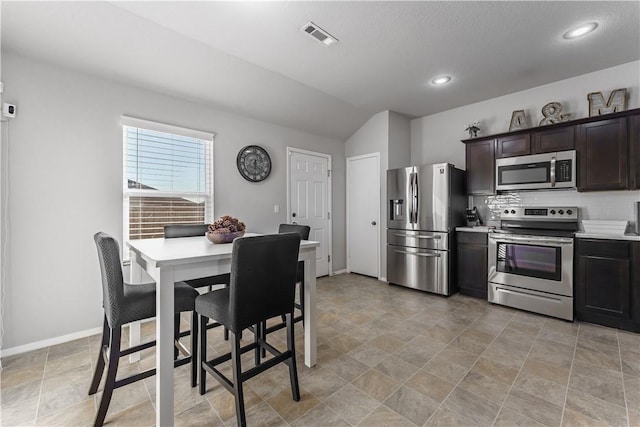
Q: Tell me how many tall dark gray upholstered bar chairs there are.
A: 4